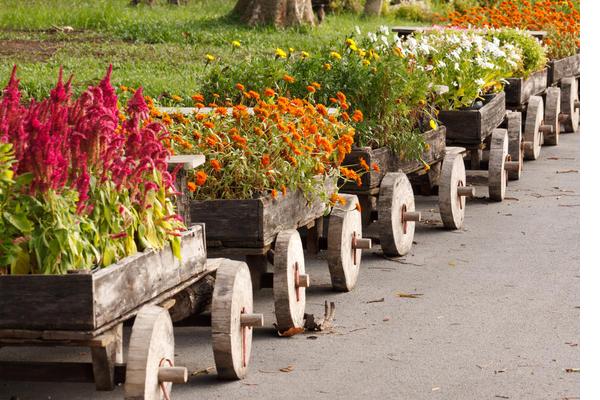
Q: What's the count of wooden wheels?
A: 11